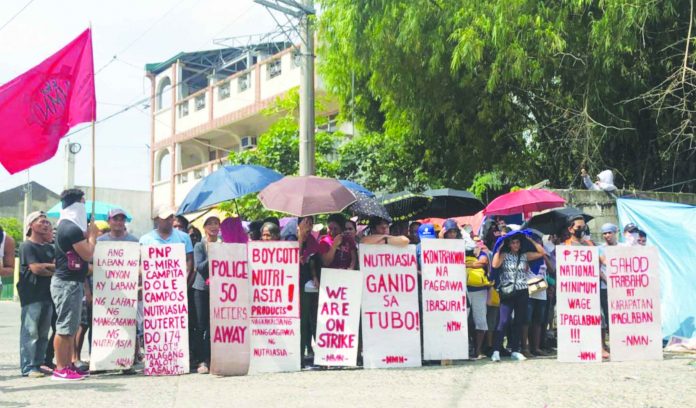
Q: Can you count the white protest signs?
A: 9